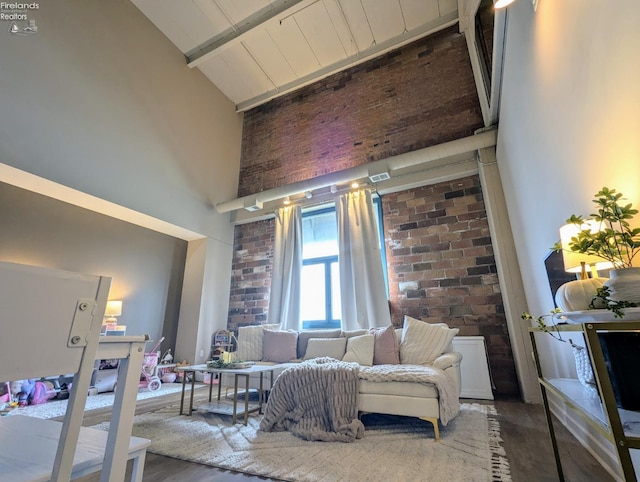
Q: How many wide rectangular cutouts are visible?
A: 1